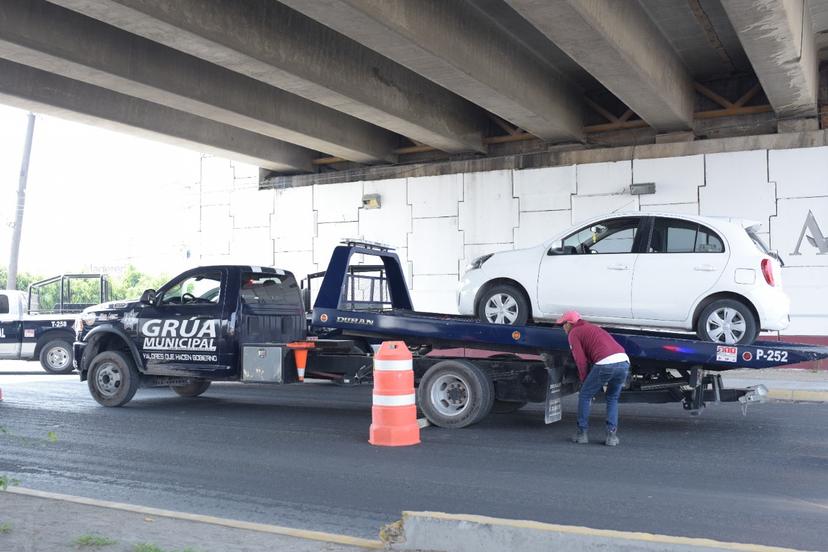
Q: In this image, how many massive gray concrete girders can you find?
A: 6